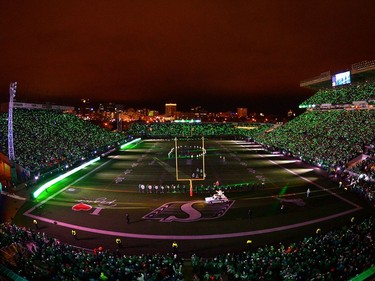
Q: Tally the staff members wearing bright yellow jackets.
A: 7